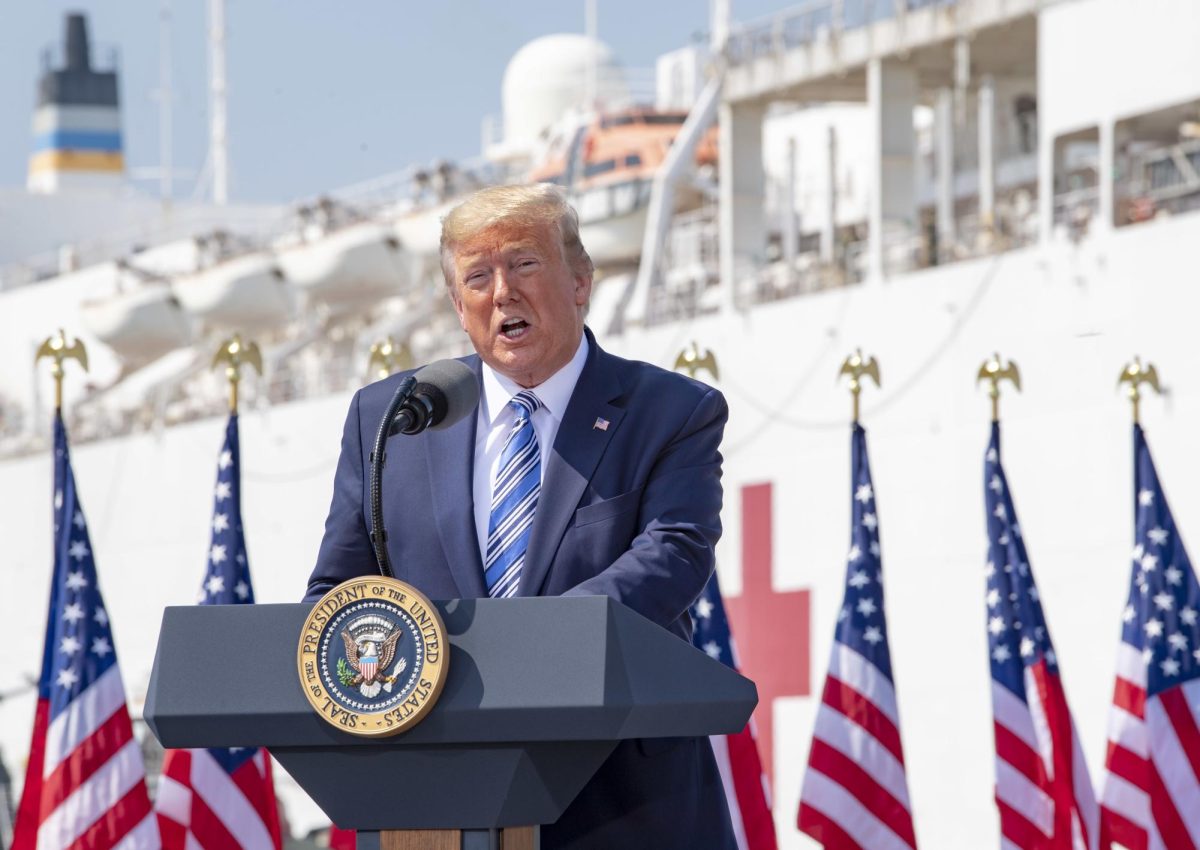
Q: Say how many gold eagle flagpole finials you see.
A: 7